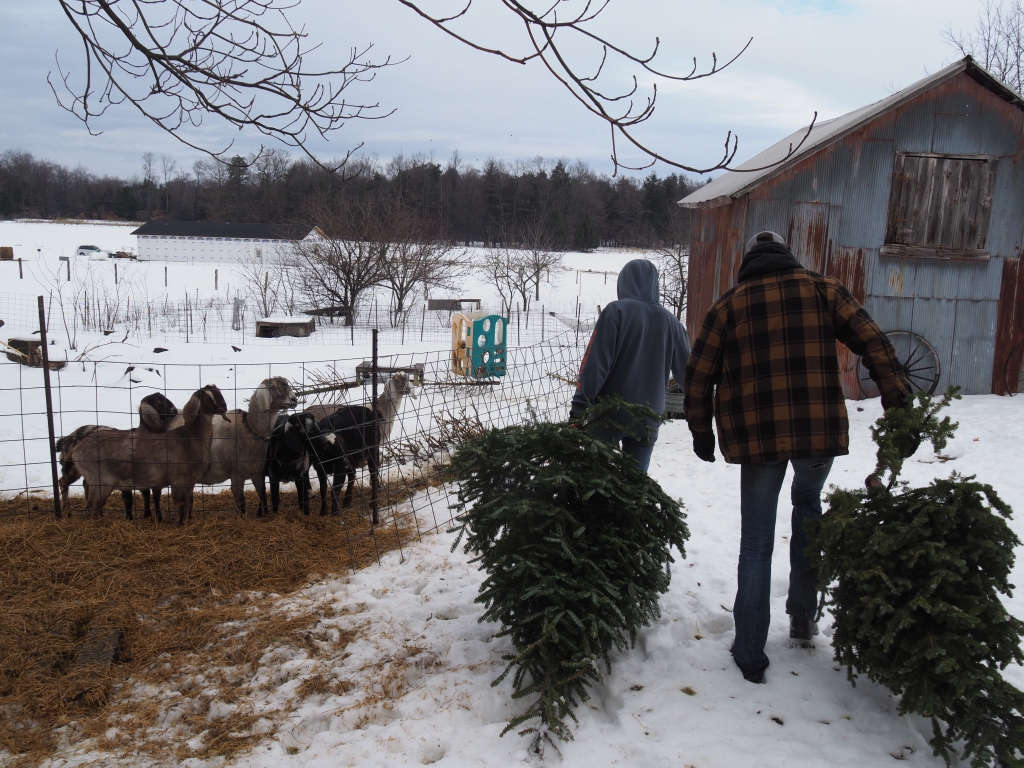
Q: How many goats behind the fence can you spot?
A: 6